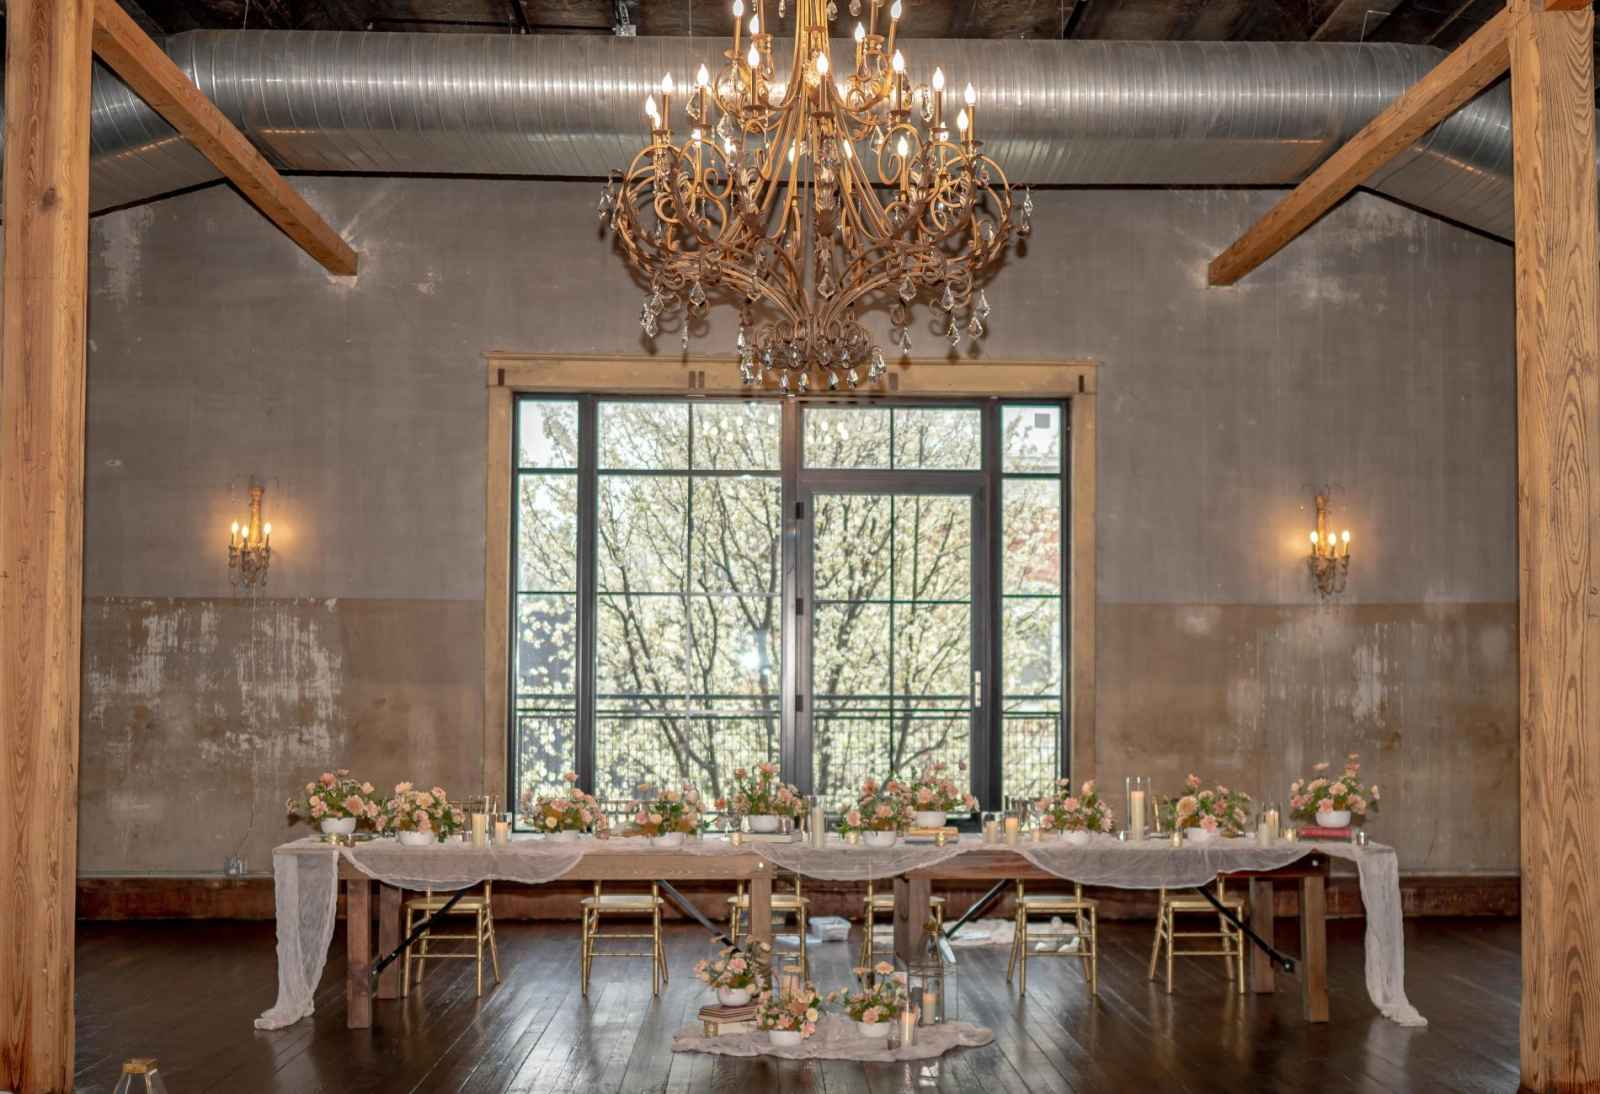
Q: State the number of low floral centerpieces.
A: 13